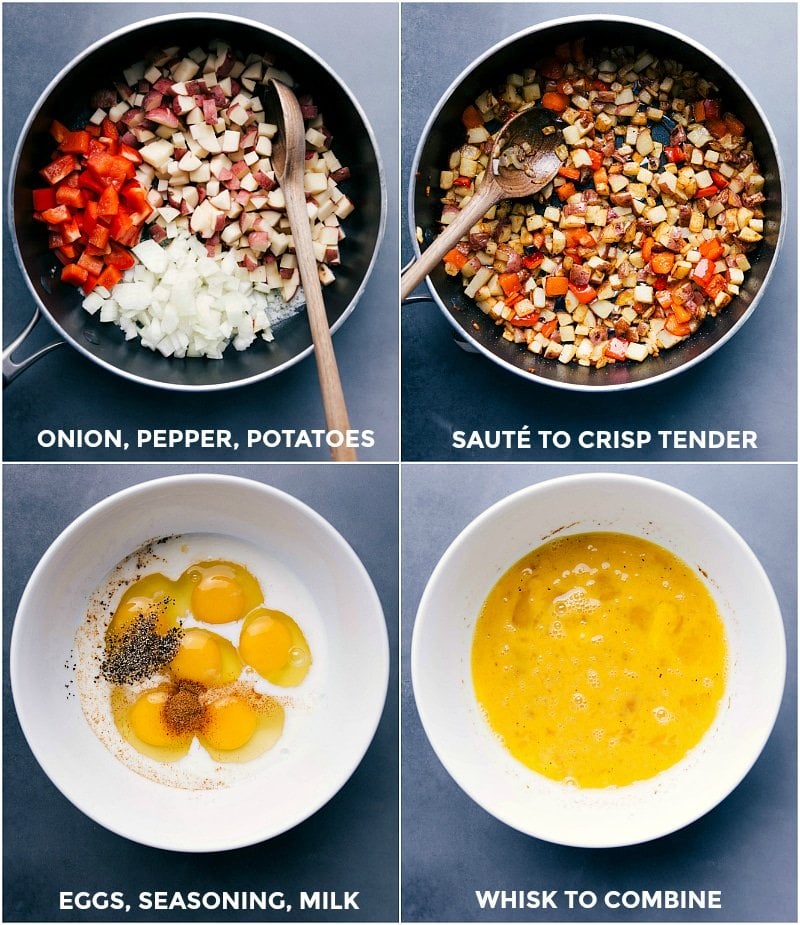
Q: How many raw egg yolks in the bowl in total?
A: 6